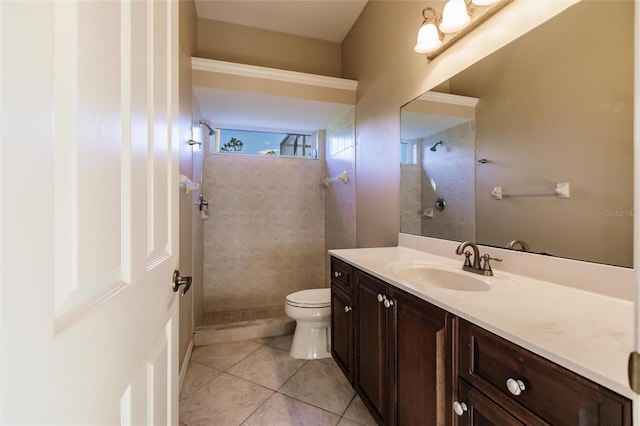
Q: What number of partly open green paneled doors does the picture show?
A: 0